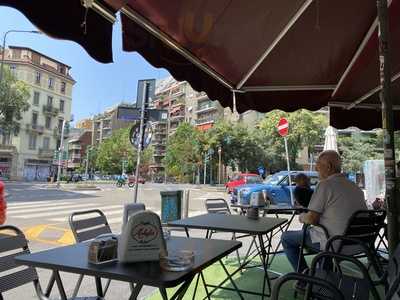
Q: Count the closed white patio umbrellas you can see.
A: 1